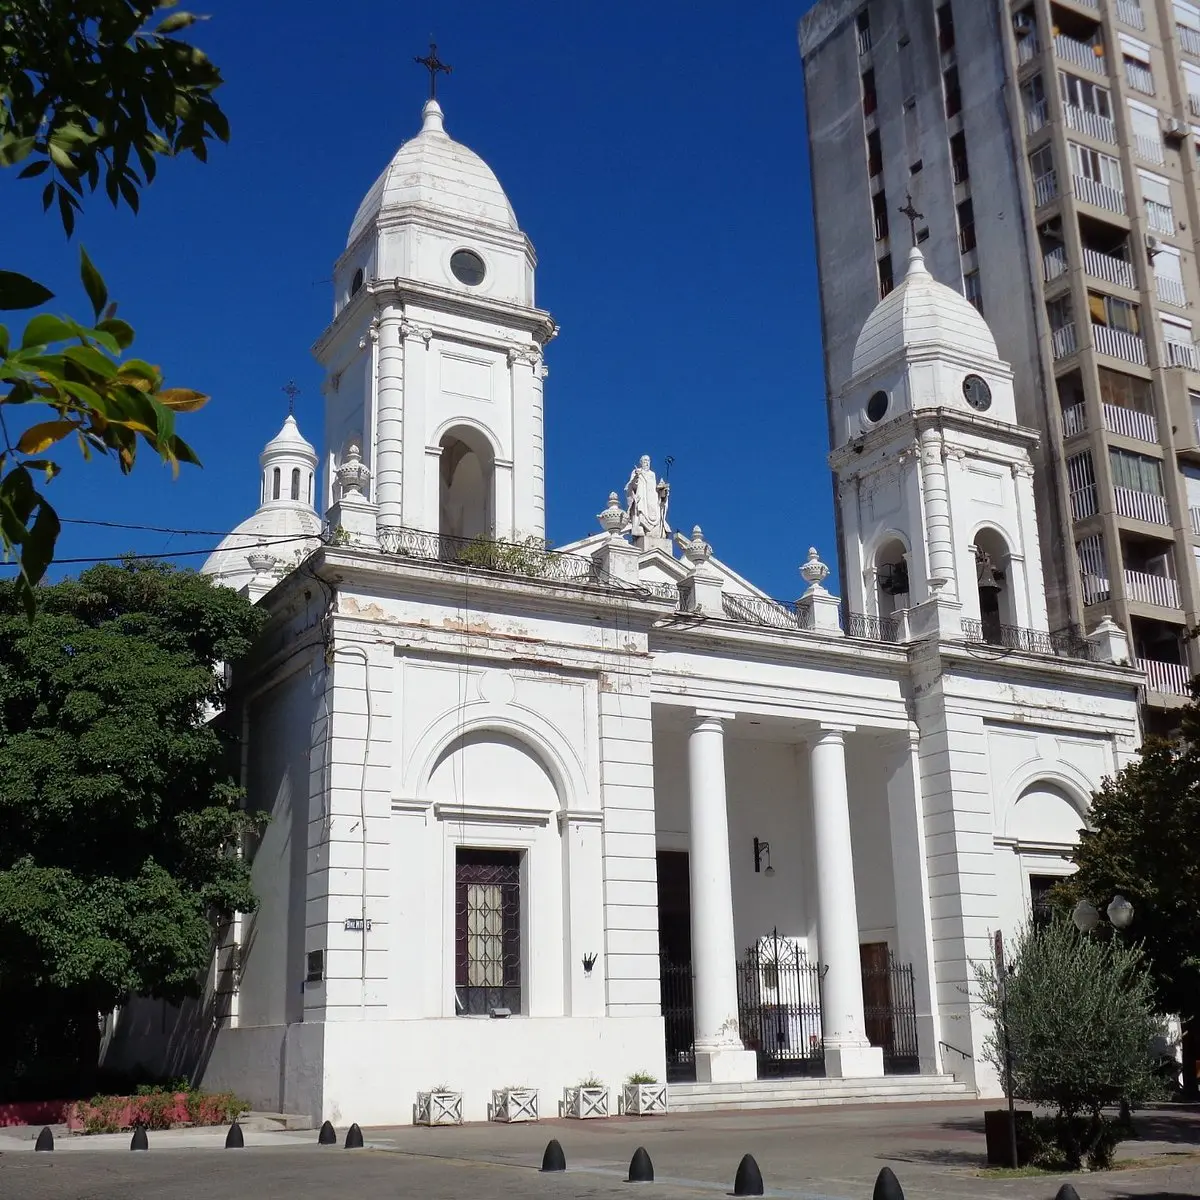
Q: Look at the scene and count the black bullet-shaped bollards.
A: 10